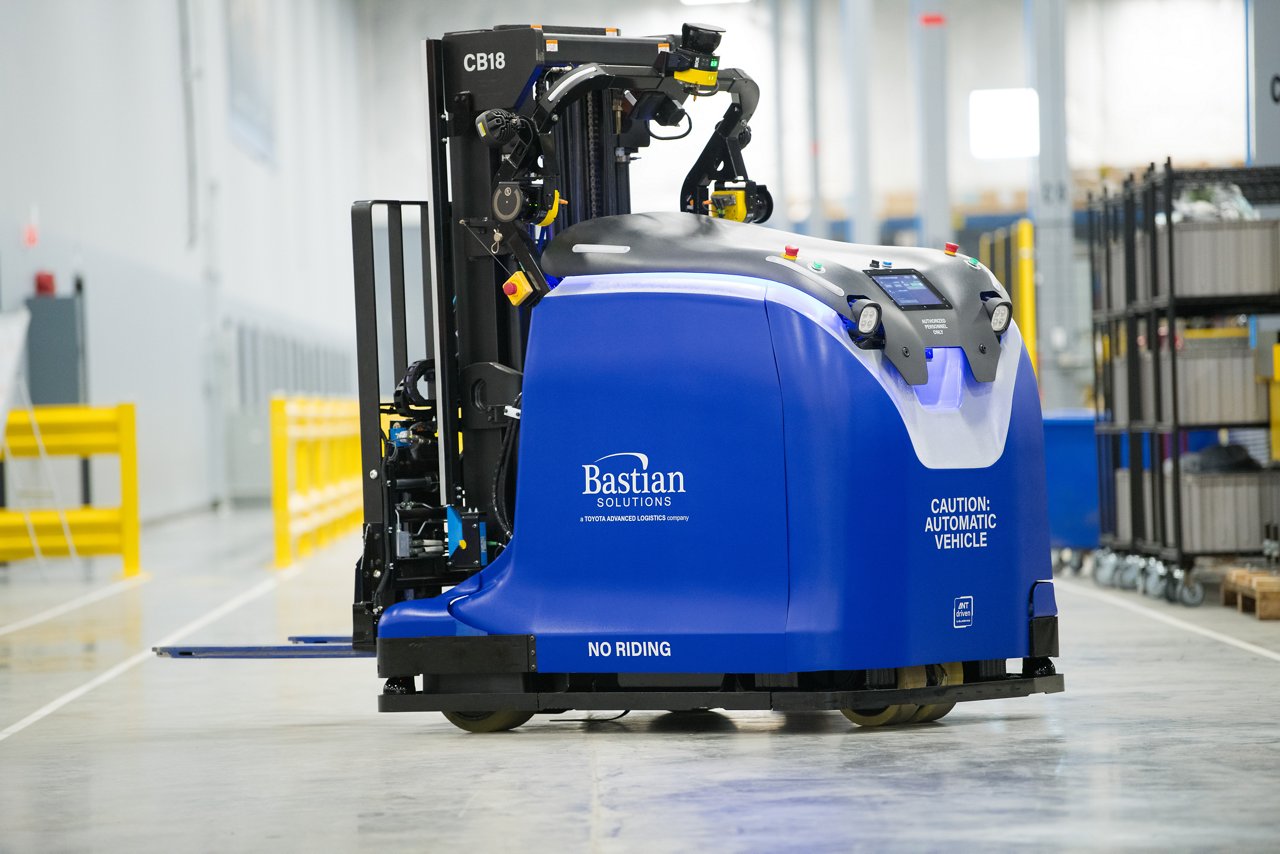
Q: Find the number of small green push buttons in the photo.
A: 2